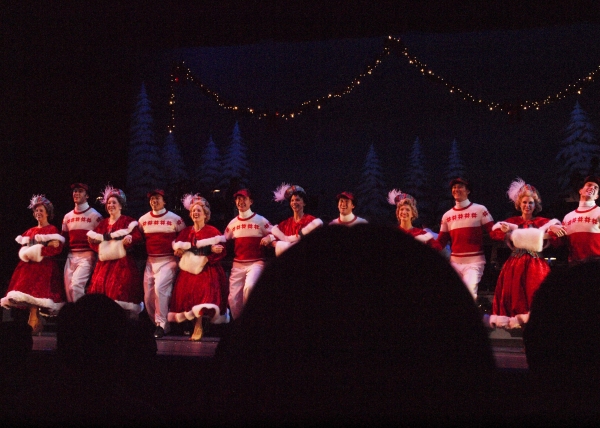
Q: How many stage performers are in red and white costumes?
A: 12